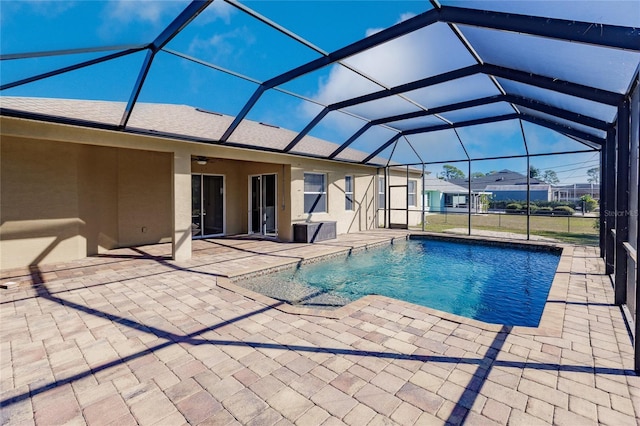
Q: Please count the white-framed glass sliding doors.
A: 2